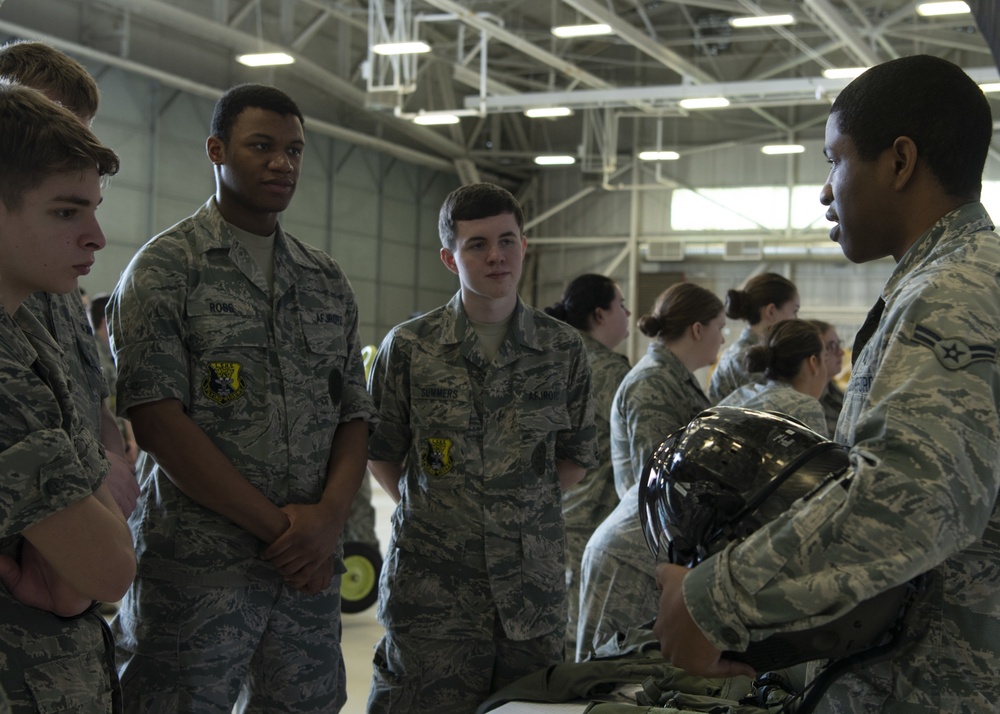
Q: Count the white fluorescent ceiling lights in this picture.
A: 13